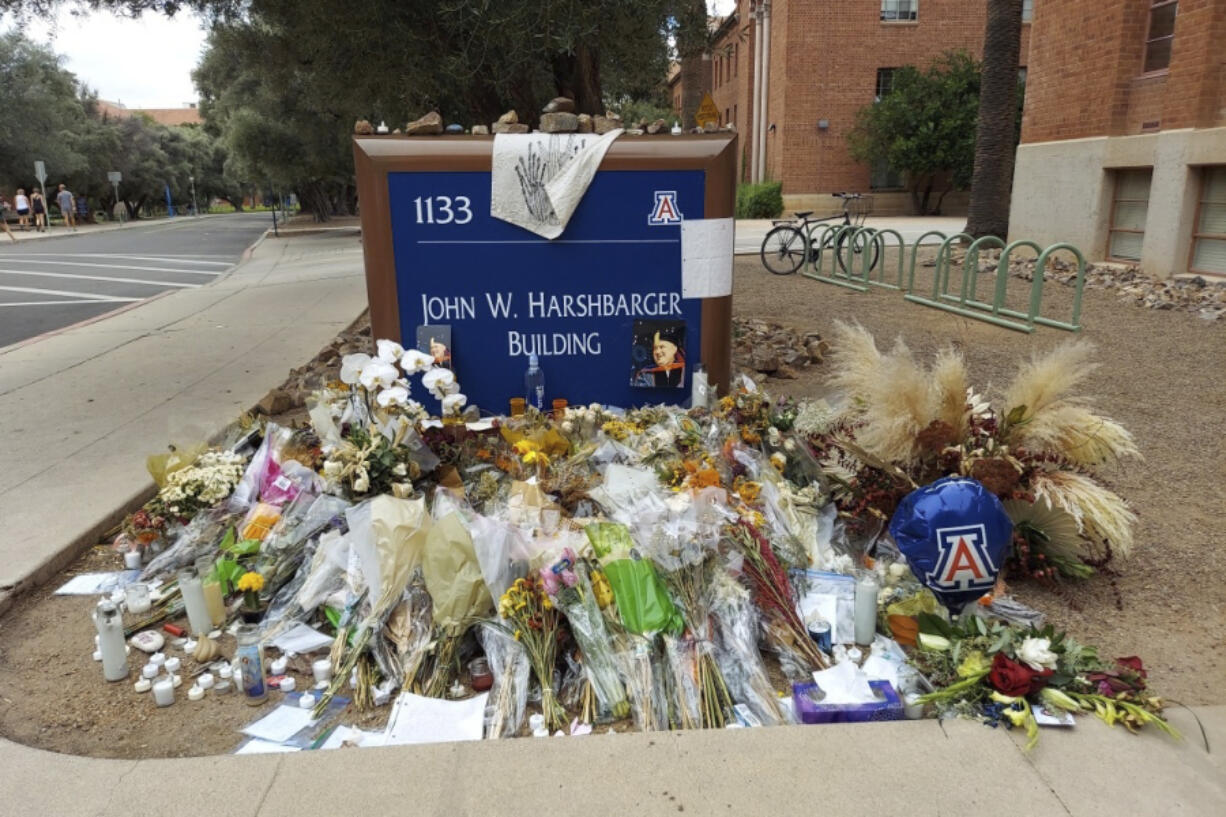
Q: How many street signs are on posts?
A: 2